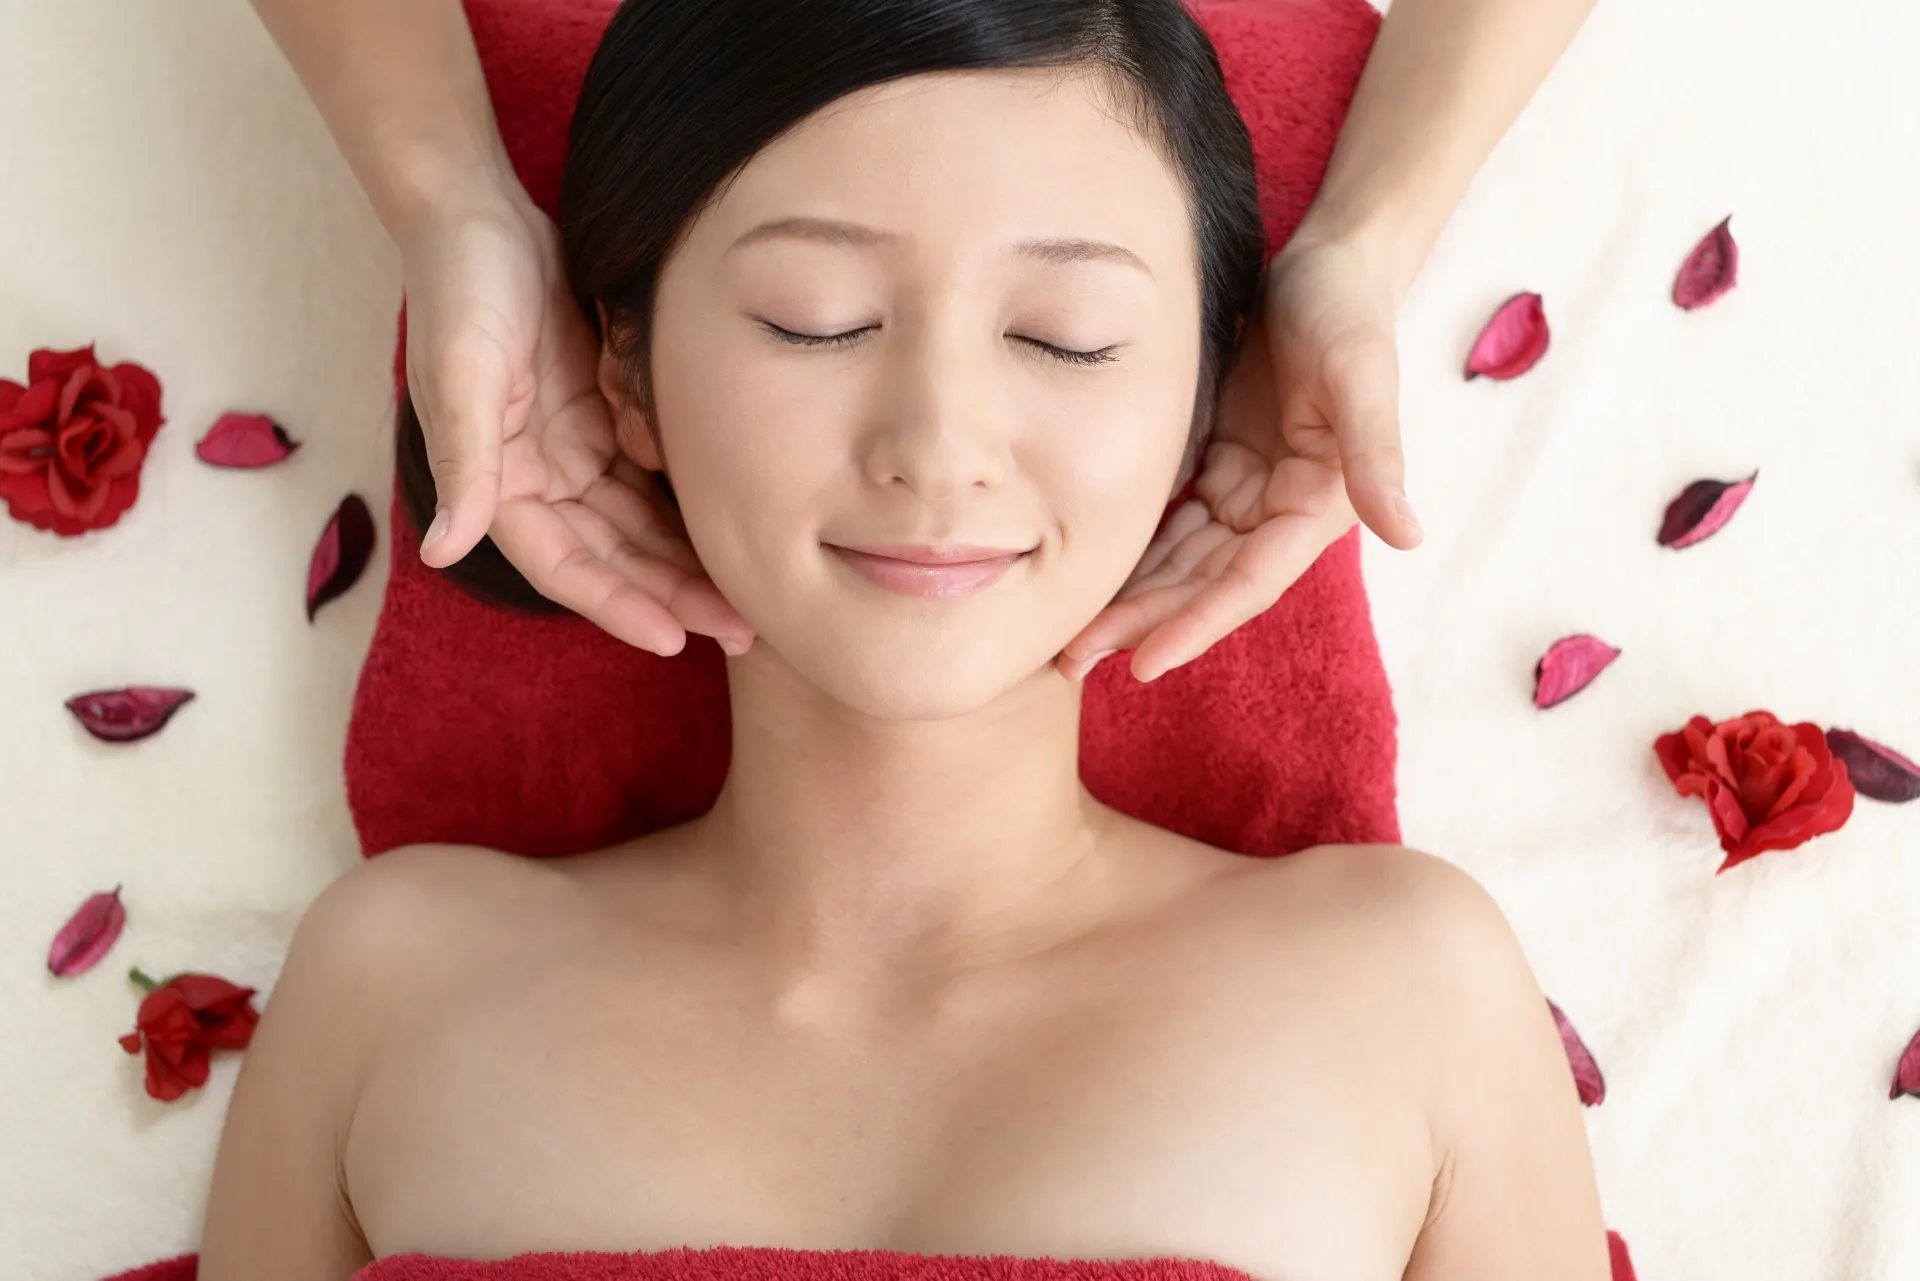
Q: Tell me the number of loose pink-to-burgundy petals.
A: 11